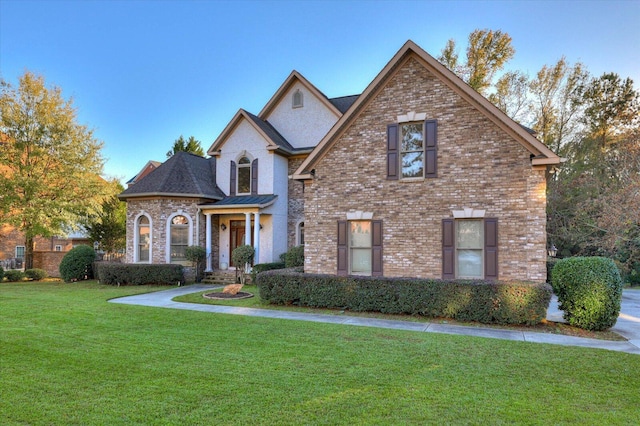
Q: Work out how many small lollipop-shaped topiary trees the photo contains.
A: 2